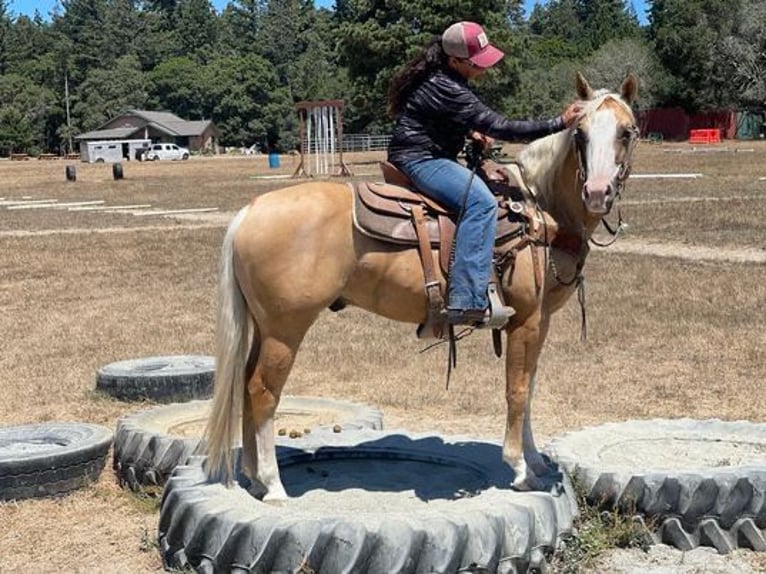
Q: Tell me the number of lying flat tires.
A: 5